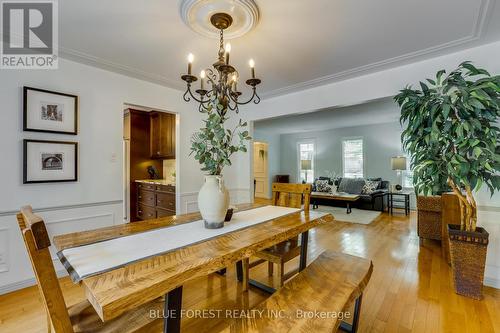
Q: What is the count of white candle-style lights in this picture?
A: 5